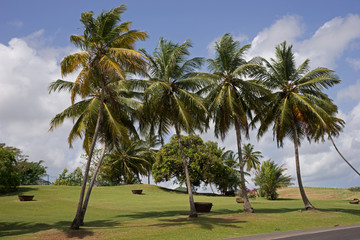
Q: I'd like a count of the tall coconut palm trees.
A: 5